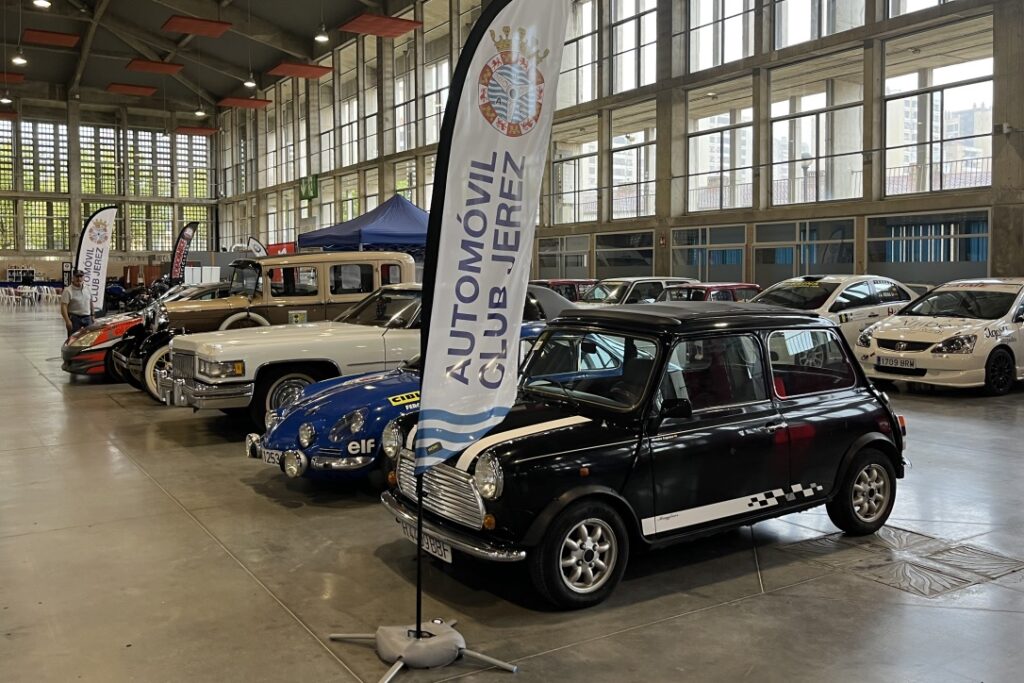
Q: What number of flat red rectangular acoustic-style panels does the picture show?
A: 10